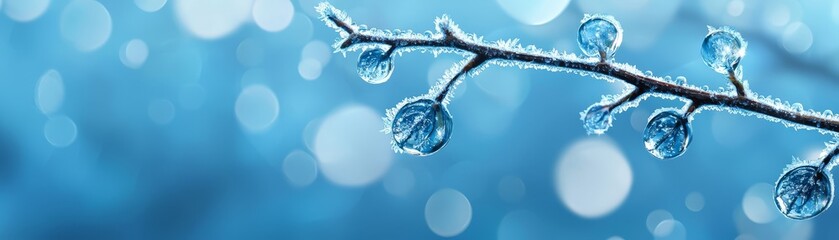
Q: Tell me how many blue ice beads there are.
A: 7